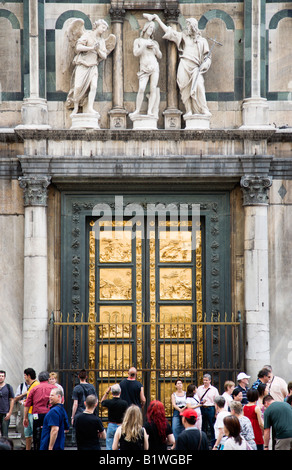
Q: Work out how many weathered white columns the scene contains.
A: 2